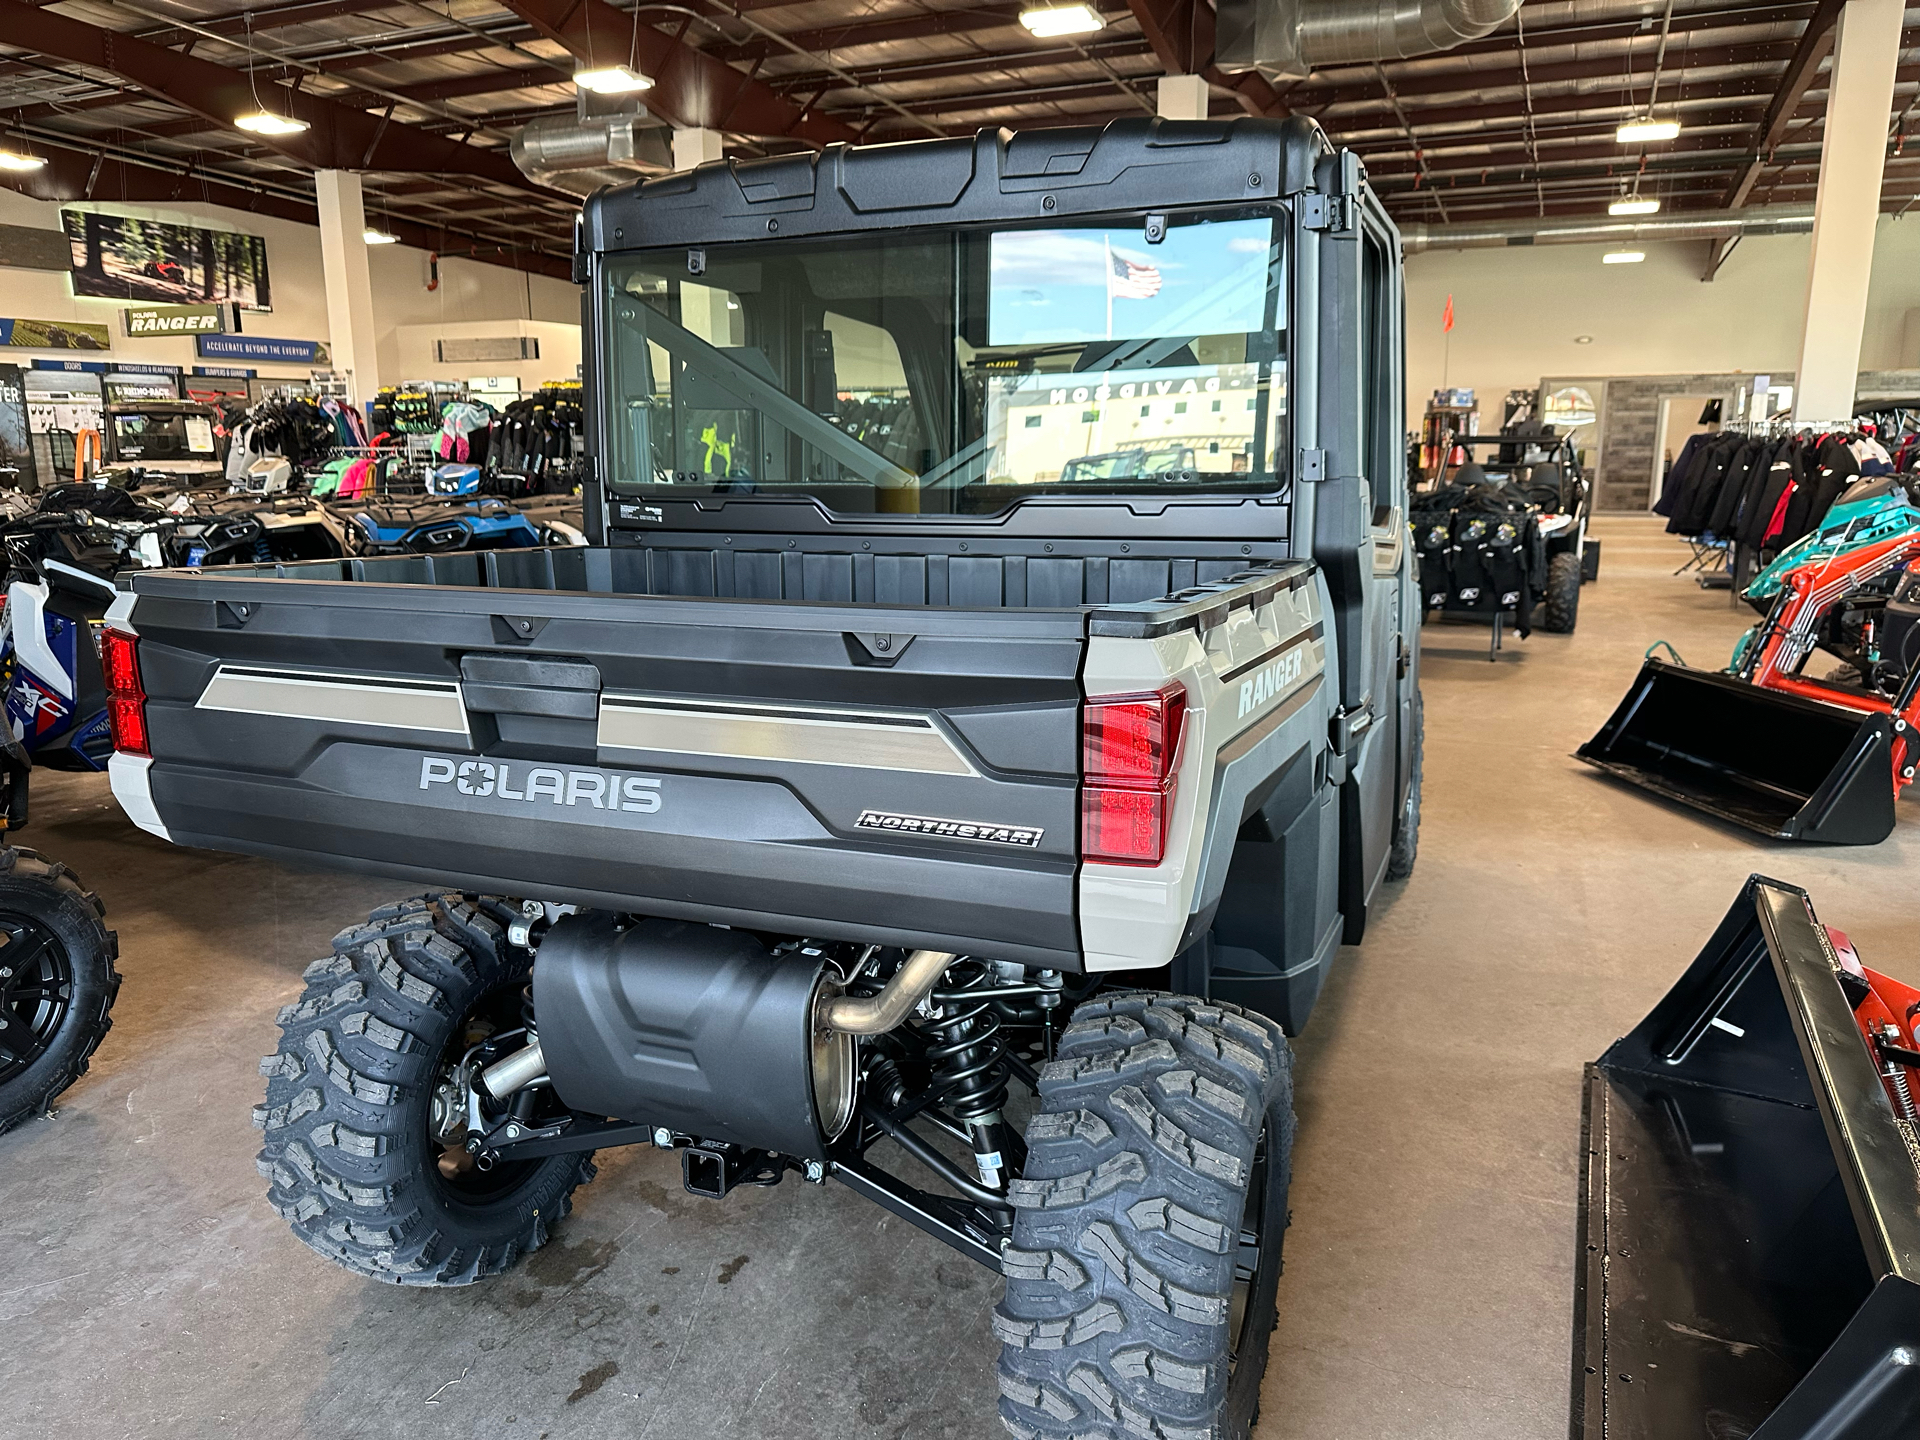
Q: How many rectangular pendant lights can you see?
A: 8